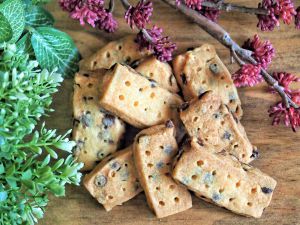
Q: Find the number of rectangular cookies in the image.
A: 9